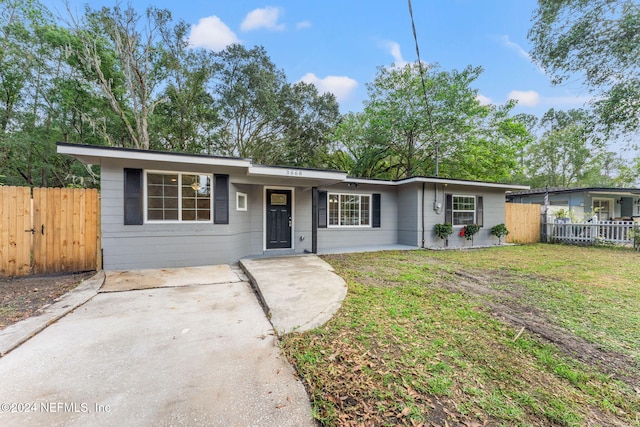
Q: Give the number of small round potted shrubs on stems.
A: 3